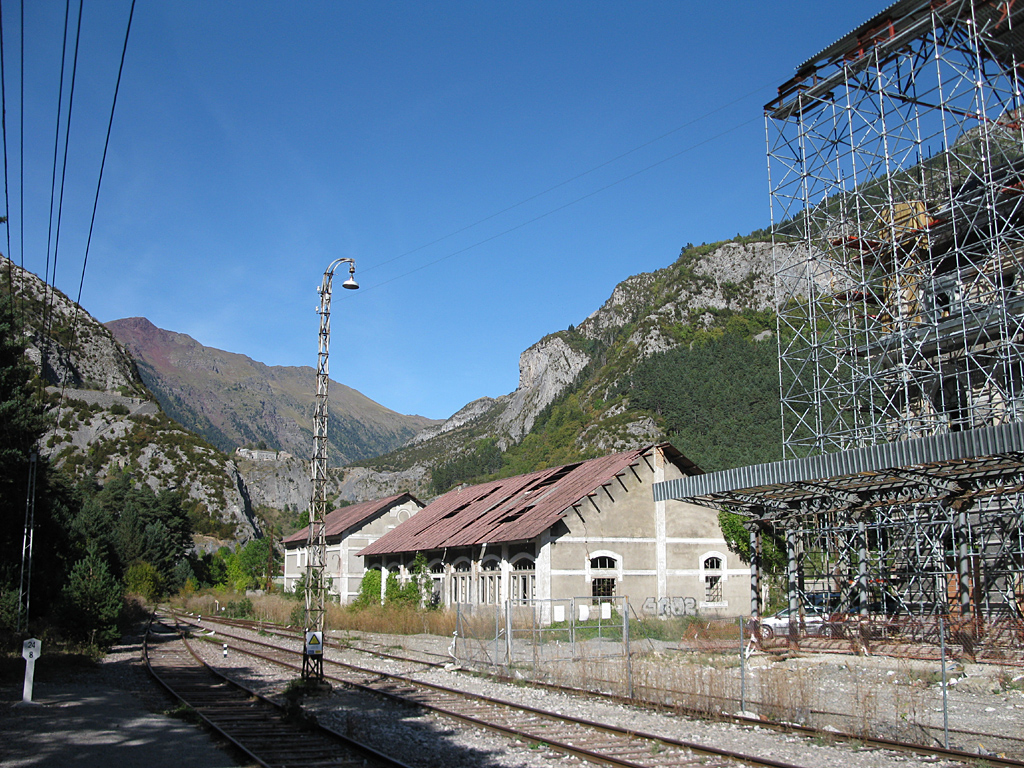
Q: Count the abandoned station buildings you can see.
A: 2